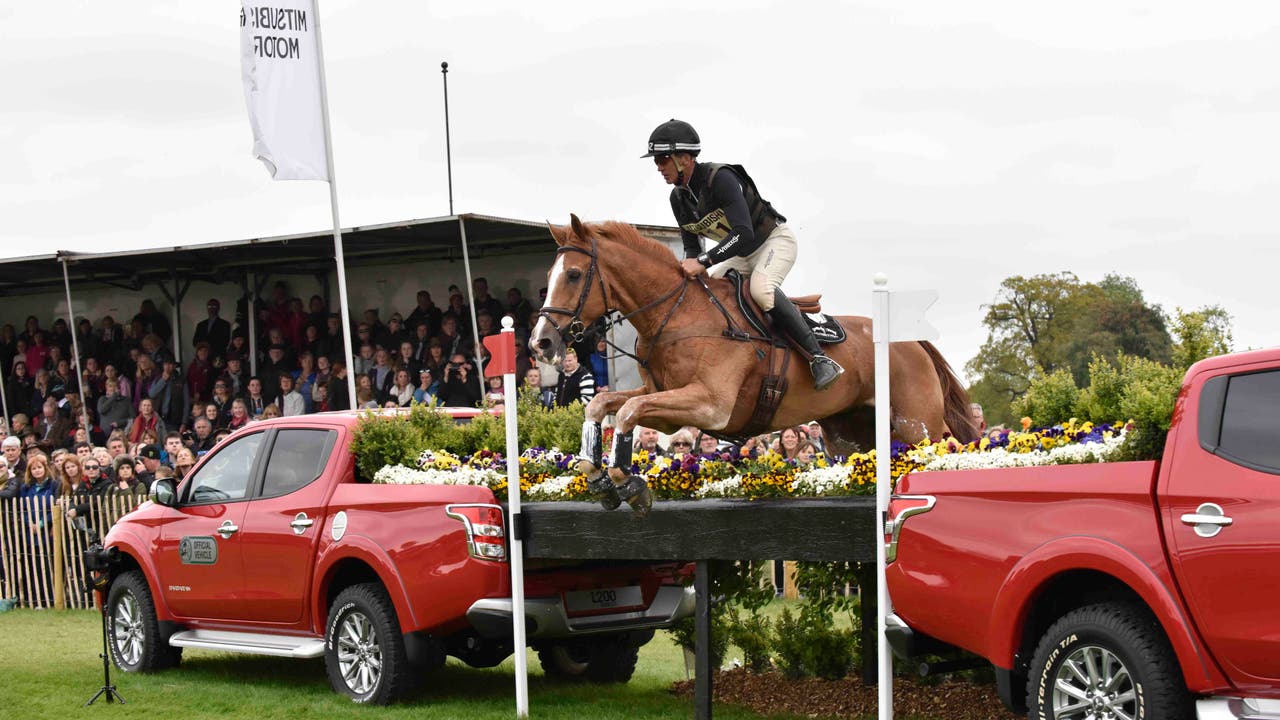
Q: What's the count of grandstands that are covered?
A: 1